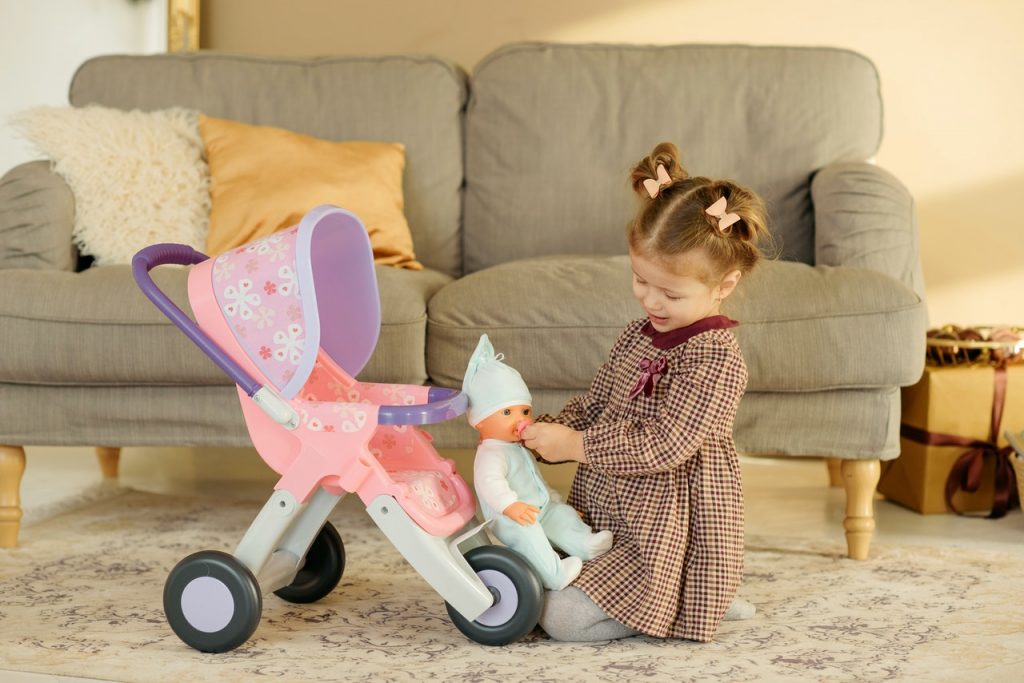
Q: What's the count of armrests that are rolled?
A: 2